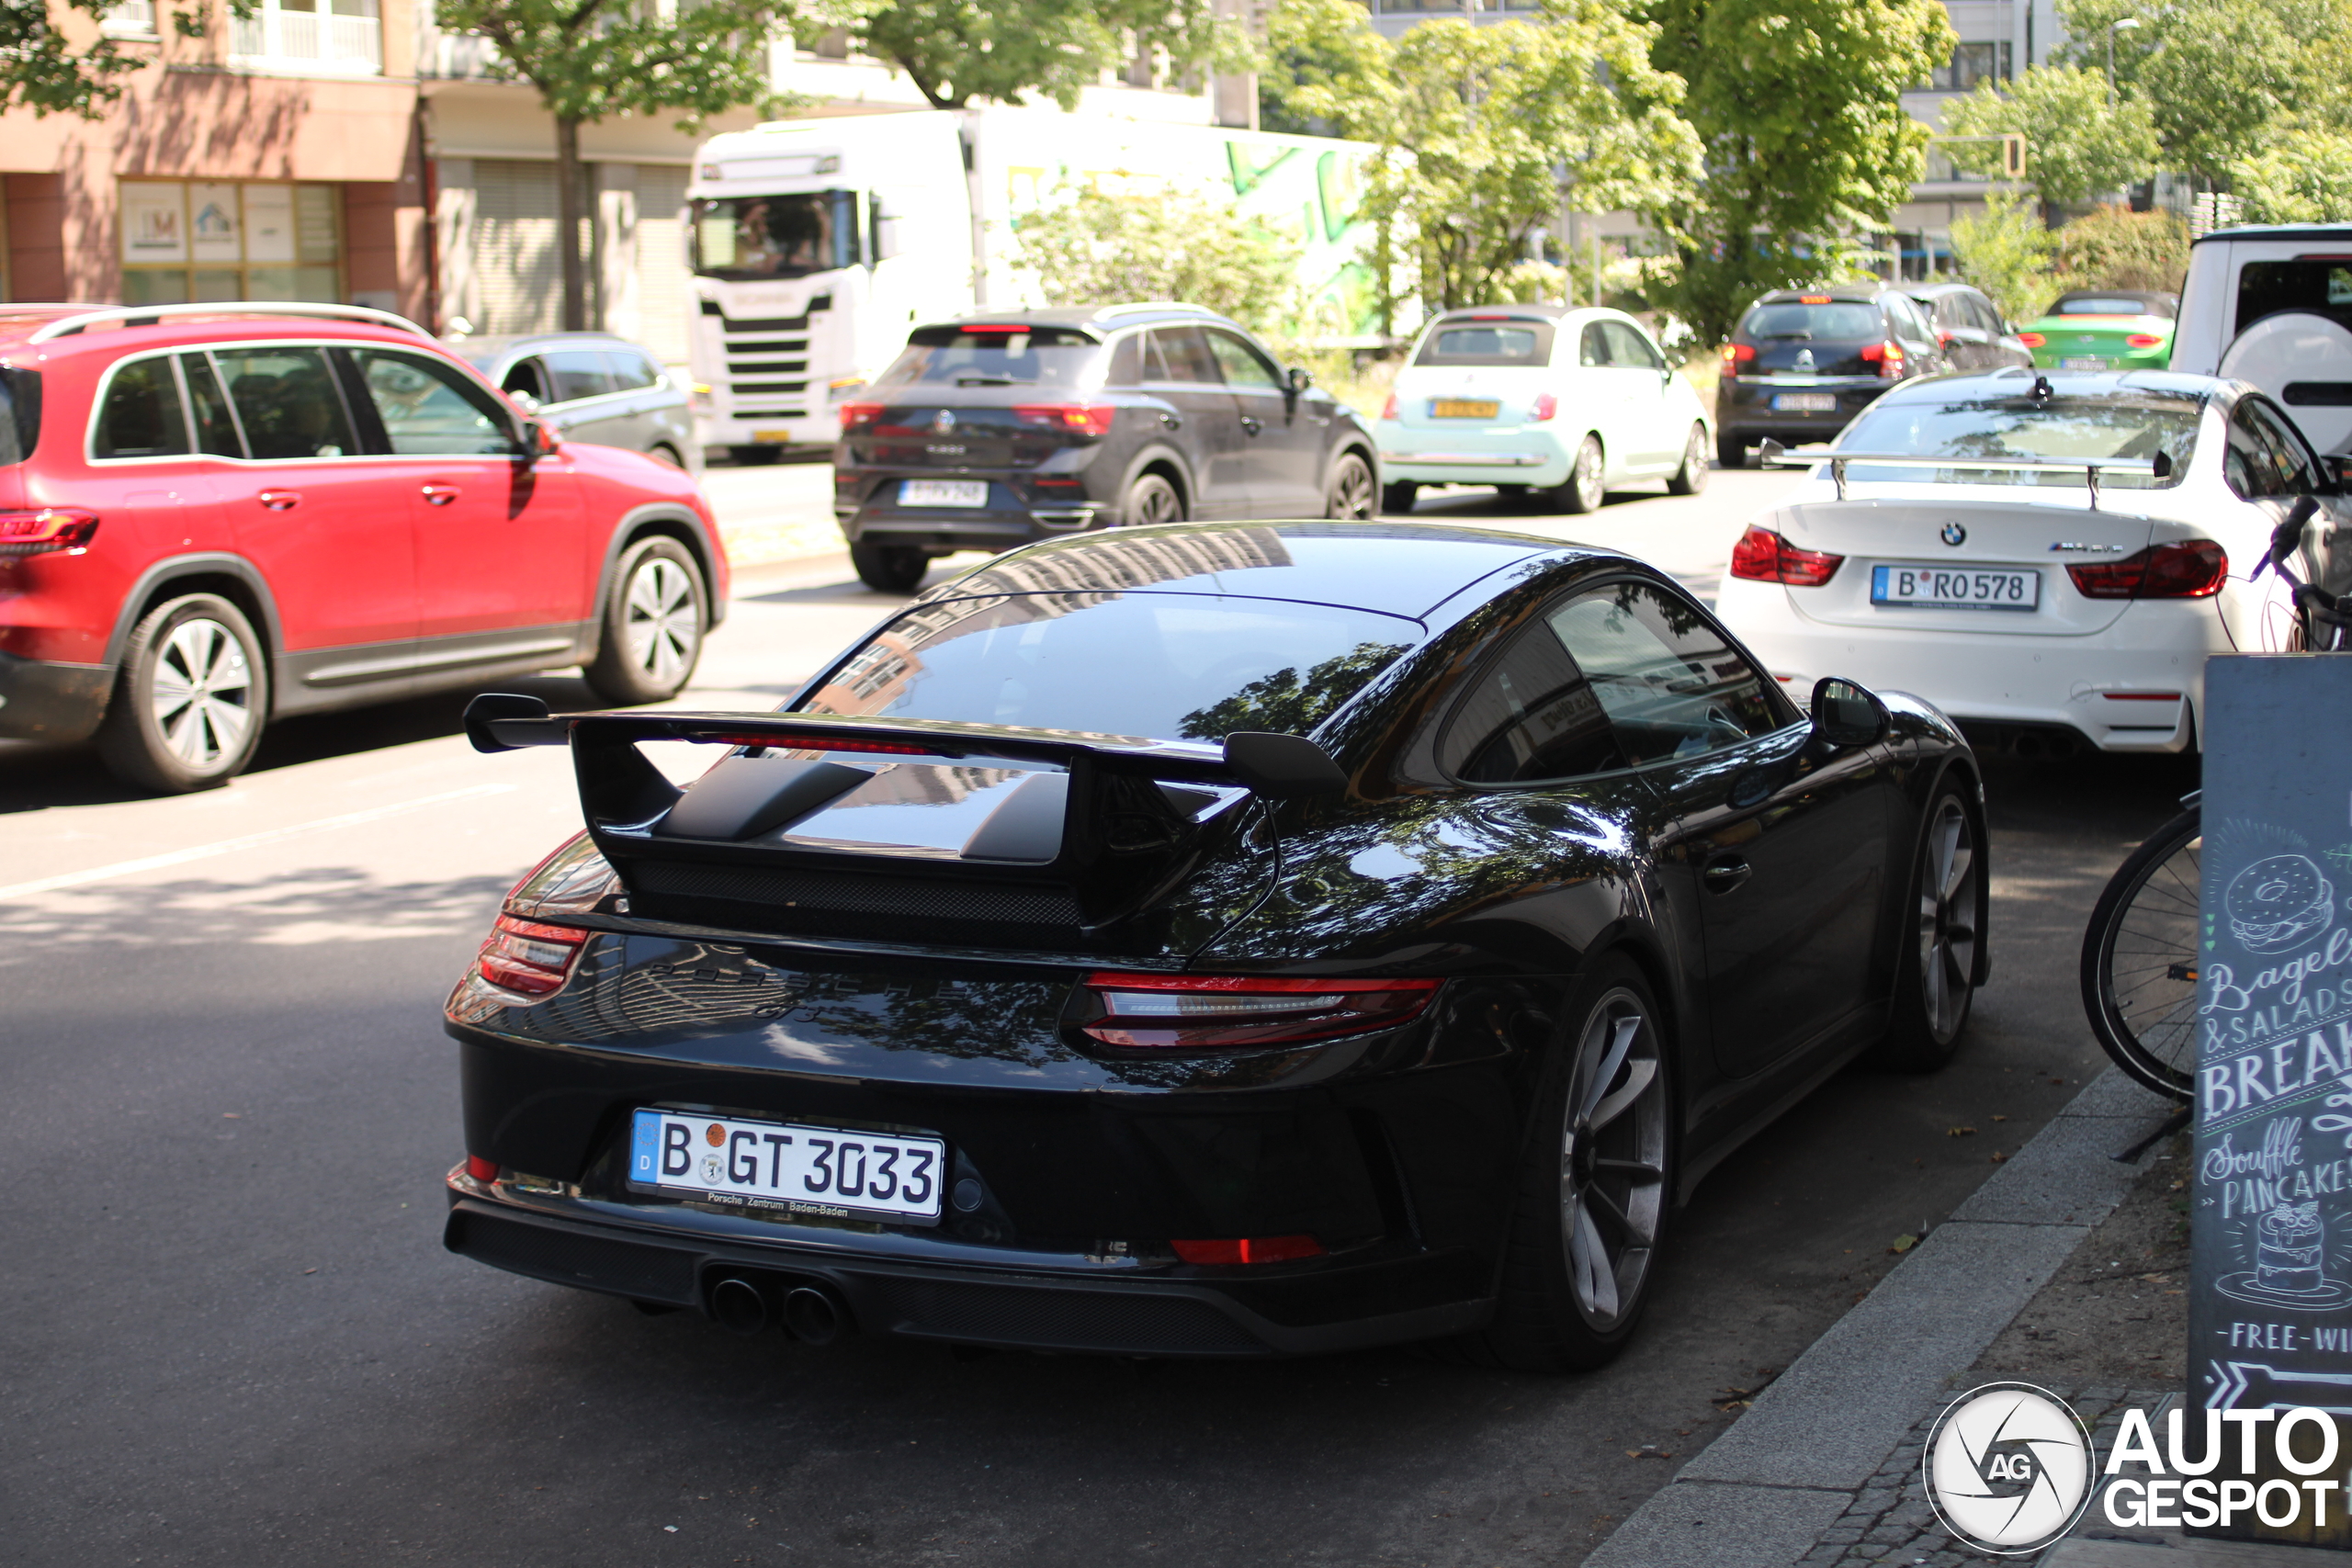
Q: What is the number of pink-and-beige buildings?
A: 1